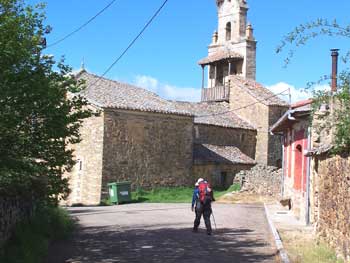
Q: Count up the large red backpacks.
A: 1